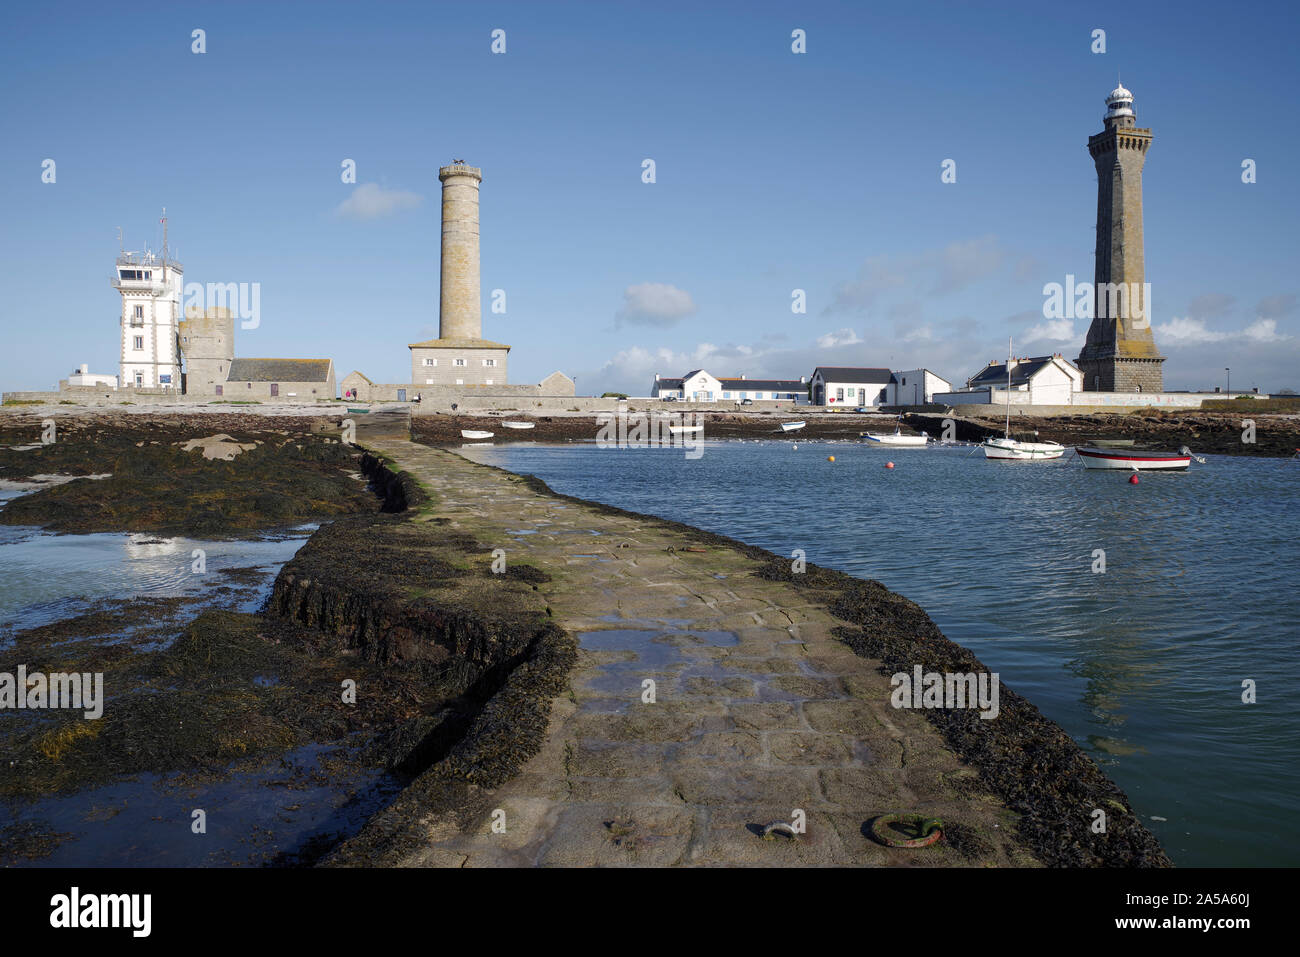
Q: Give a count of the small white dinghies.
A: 4